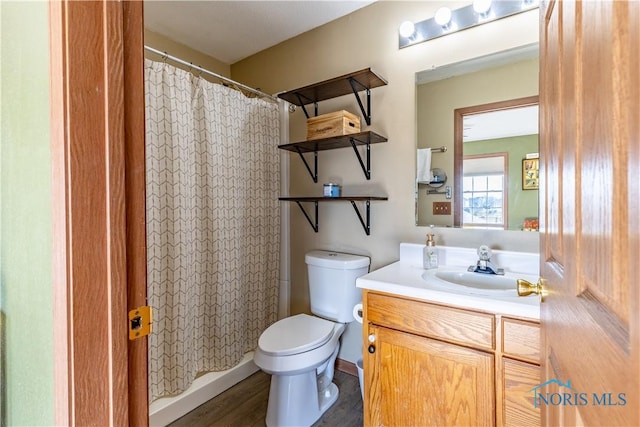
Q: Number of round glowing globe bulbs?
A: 3